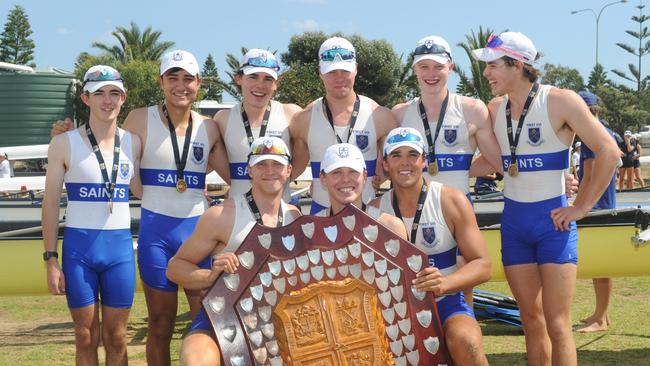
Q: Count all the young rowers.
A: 9